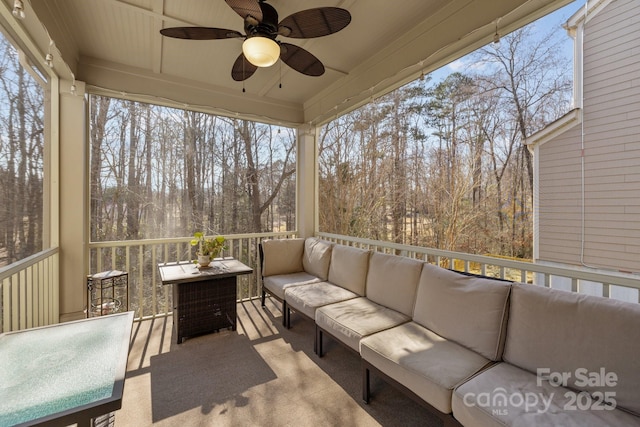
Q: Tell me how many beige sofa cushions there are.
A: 11